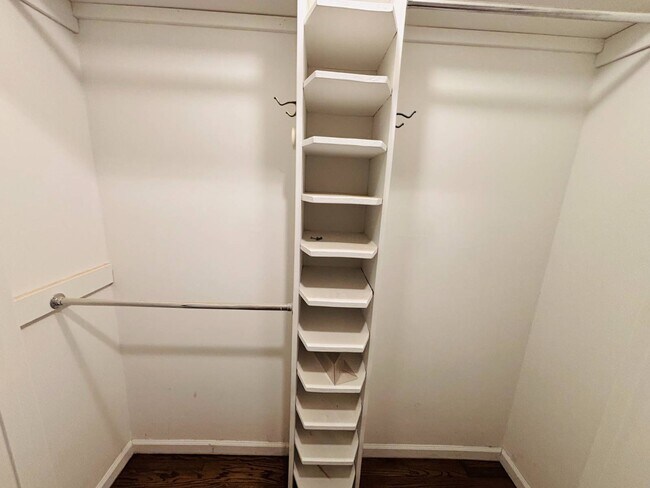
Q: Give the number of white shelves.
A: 11